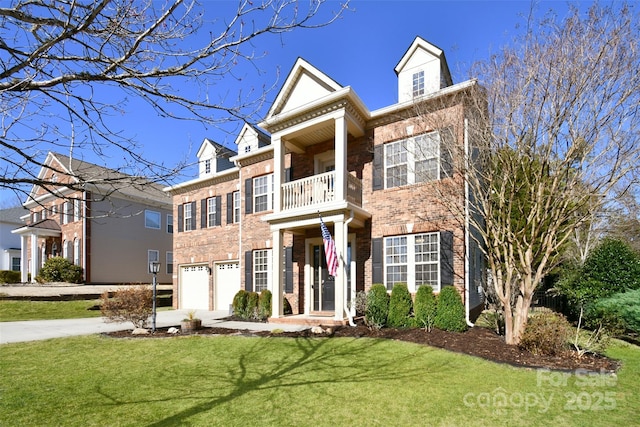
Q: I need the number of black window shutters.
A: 13